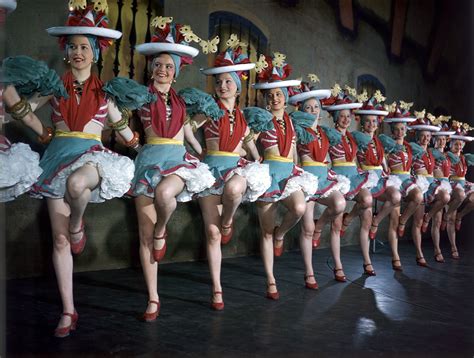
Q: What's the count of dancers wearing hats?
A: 11